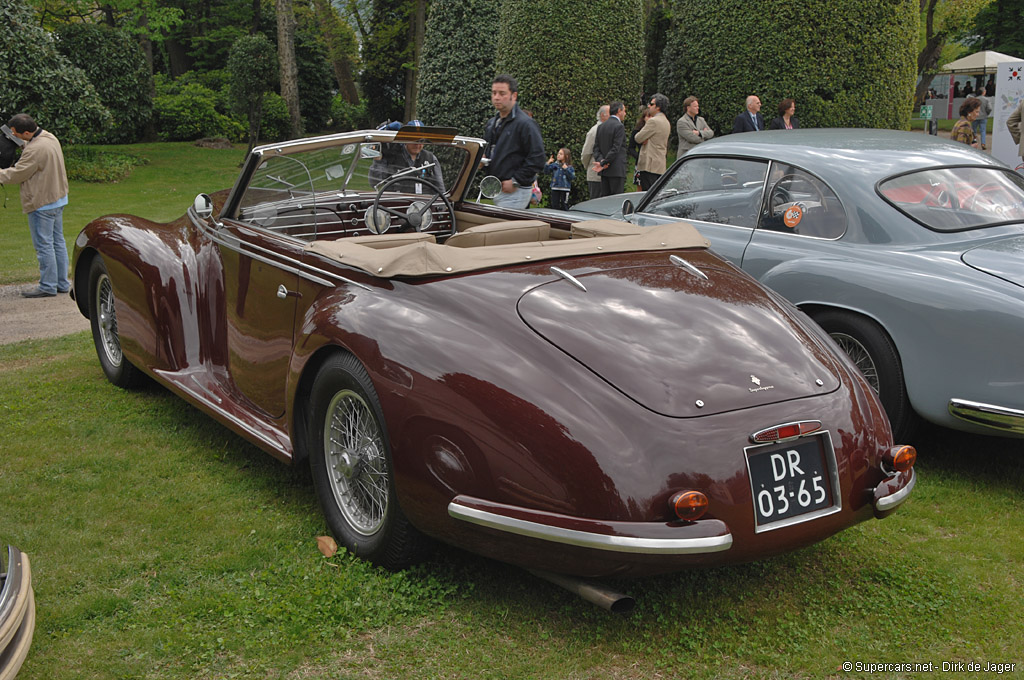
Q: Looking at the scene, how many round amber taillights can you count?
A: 2